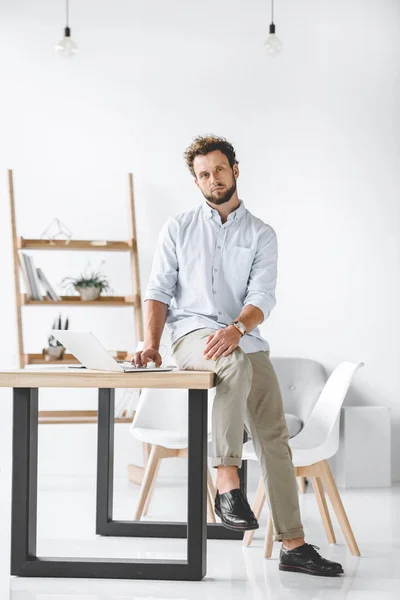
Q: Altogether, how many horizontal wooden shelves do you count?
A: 4